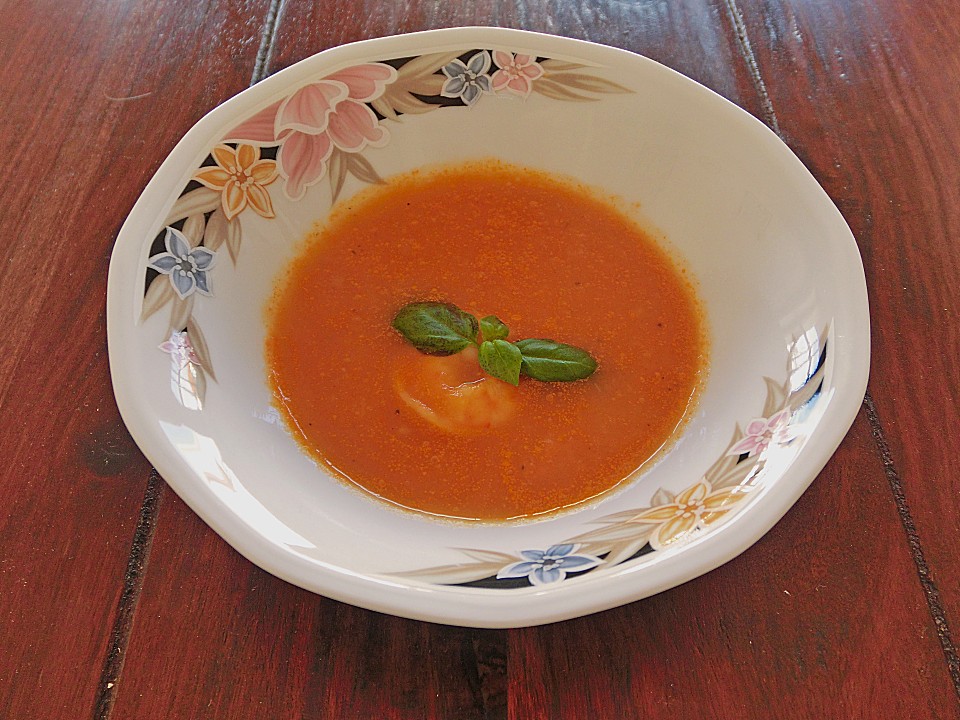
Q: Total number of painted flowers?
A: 9